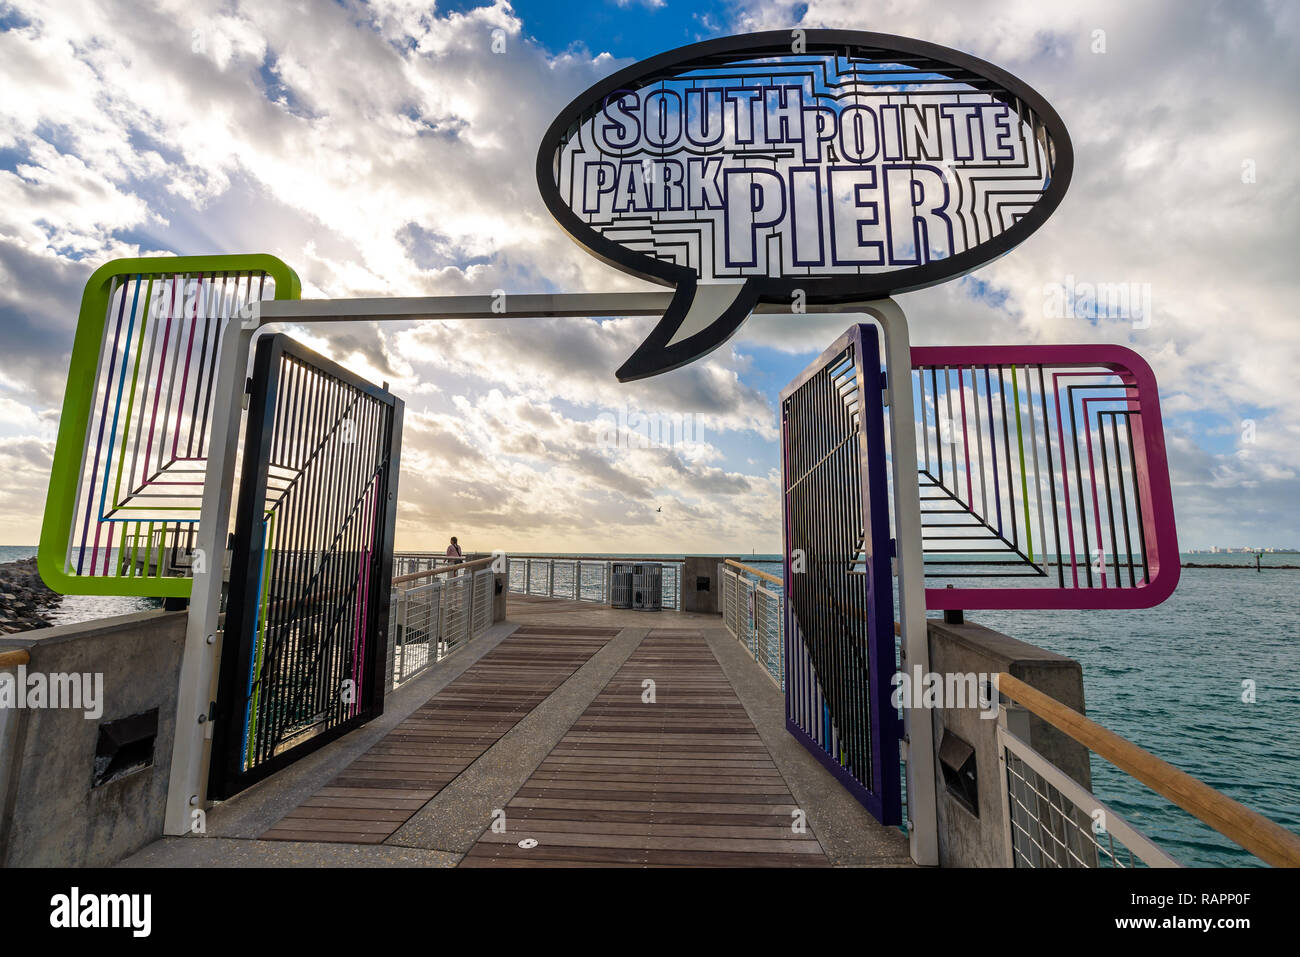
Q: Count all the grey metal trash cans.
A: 2